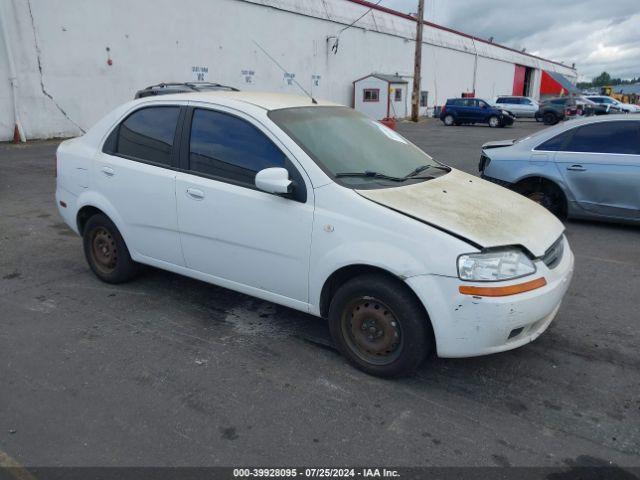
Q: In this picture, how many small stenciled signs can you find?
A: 4